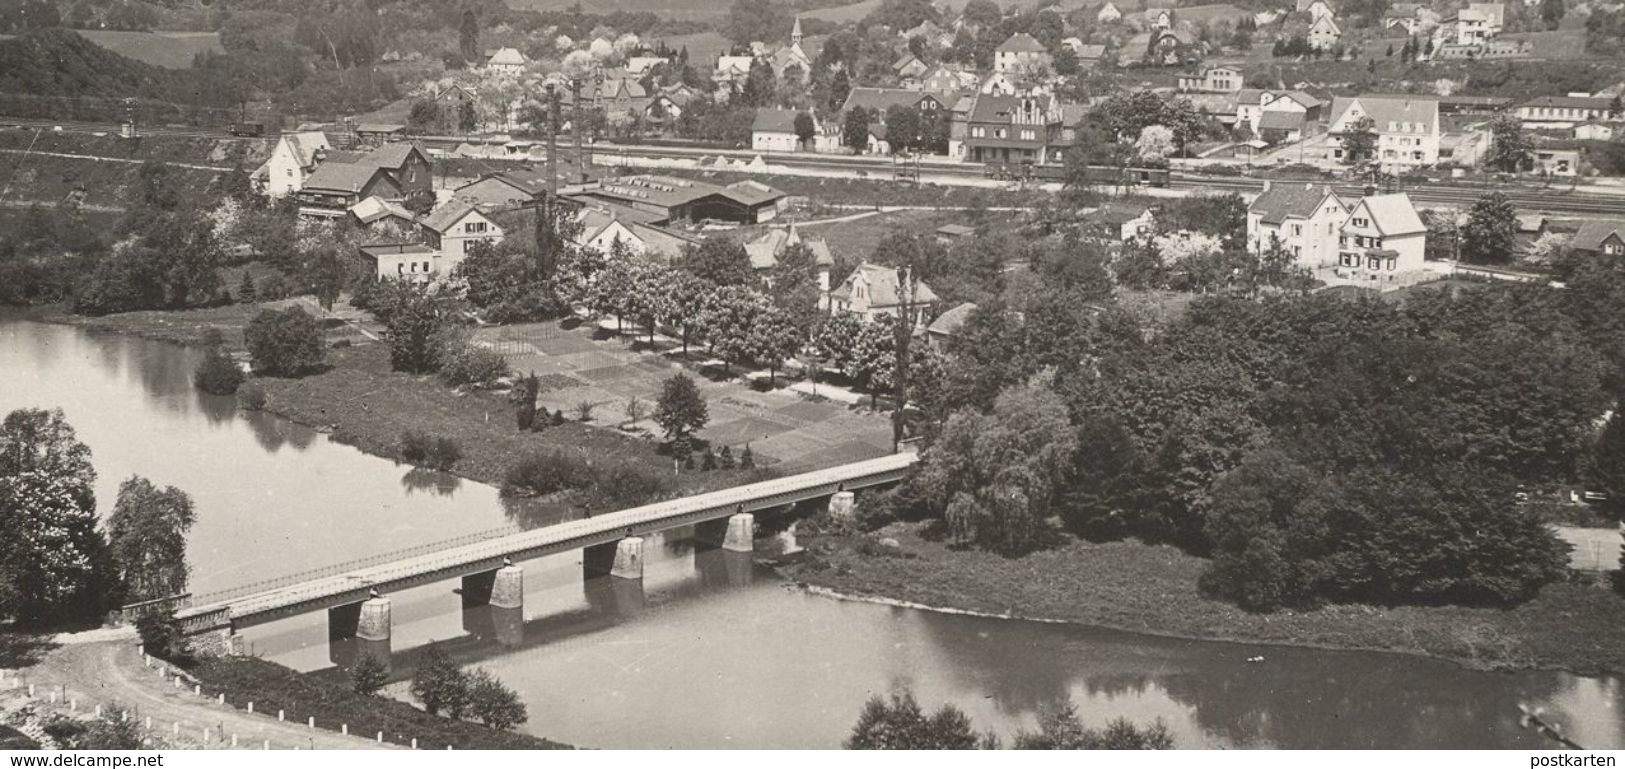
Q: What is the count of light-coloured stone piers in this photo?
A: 5